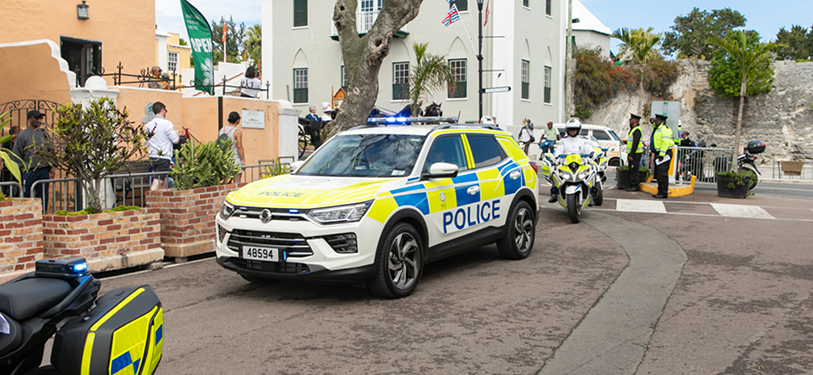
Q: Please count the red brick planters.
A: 3